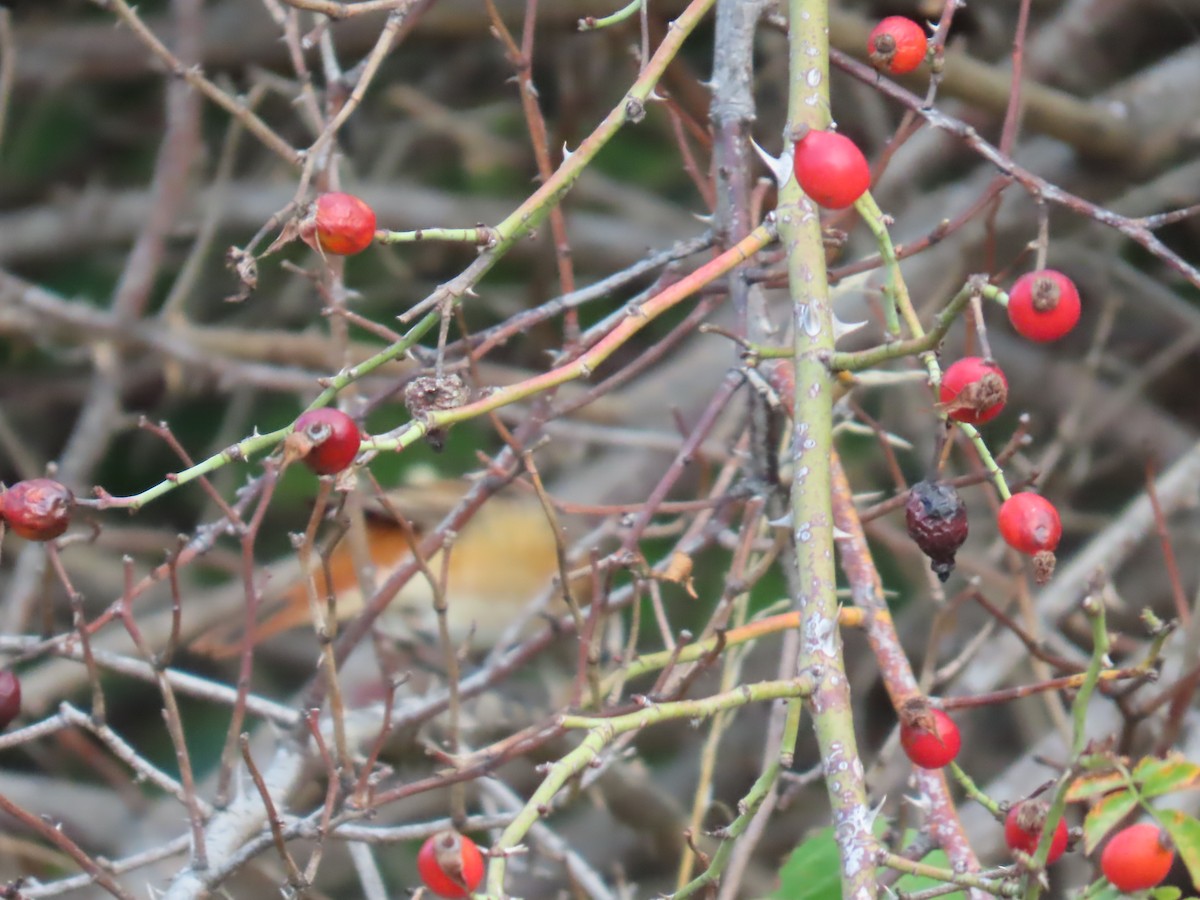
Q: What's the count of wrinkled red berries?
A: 2